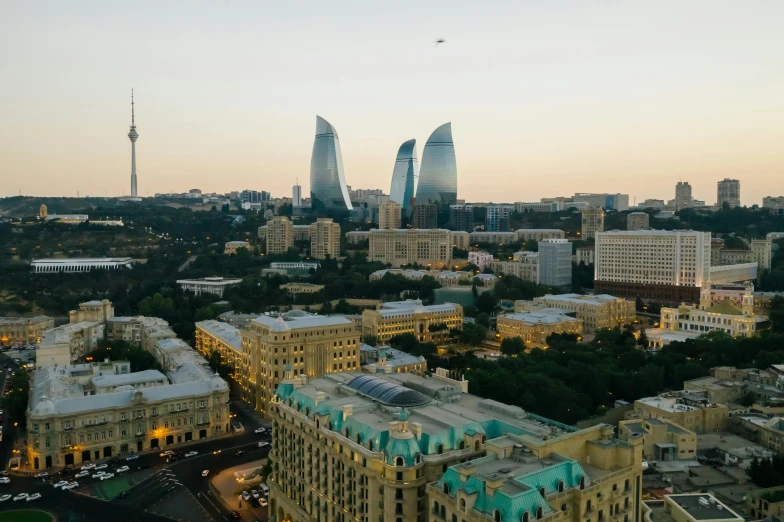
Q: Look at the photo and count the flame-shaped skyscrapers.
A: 3